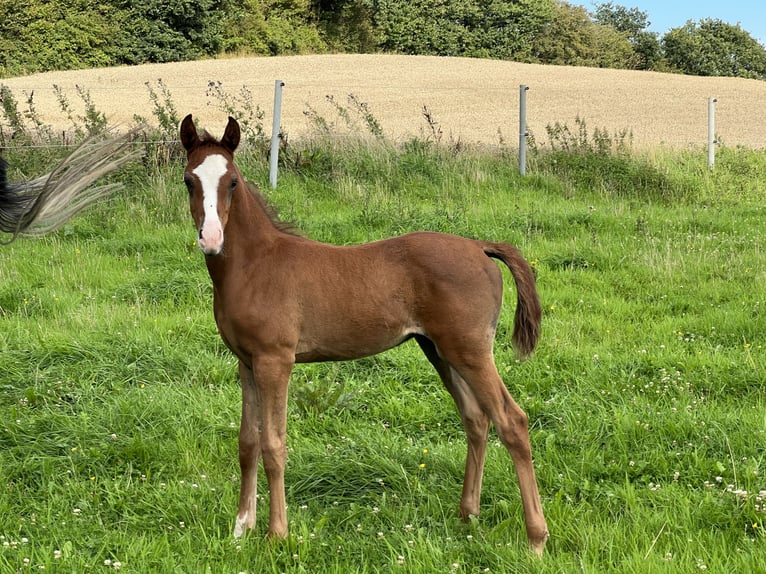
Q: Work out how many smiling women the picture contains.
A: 0